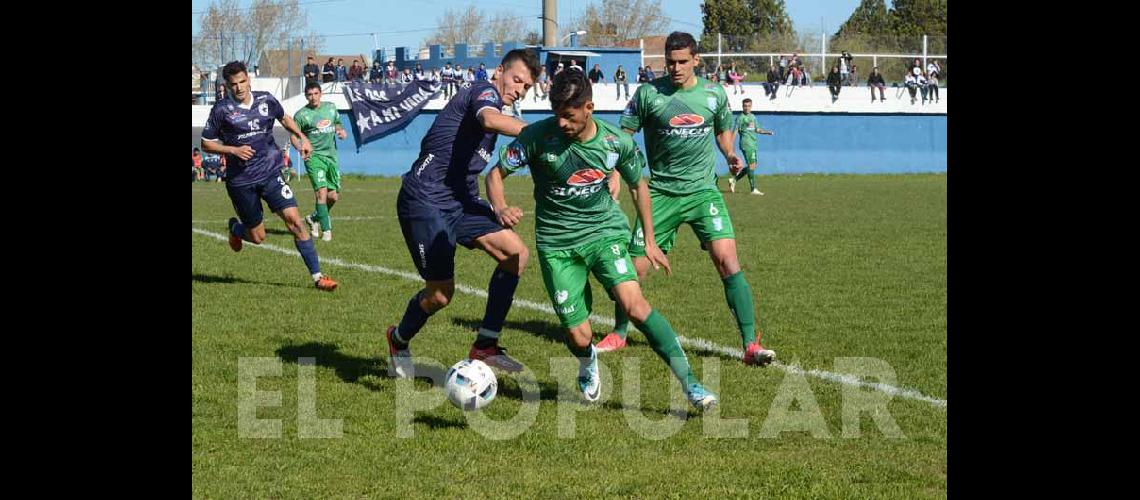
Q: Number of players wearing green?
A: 4